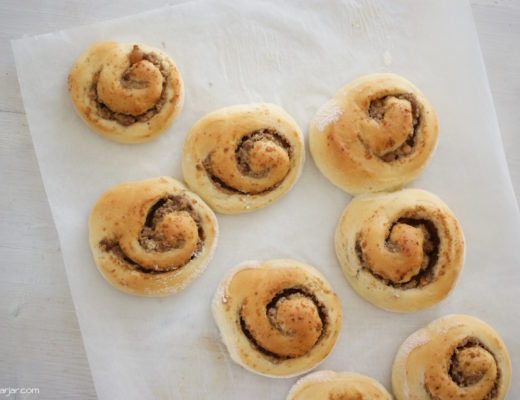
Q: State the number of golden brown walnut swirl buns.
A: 8